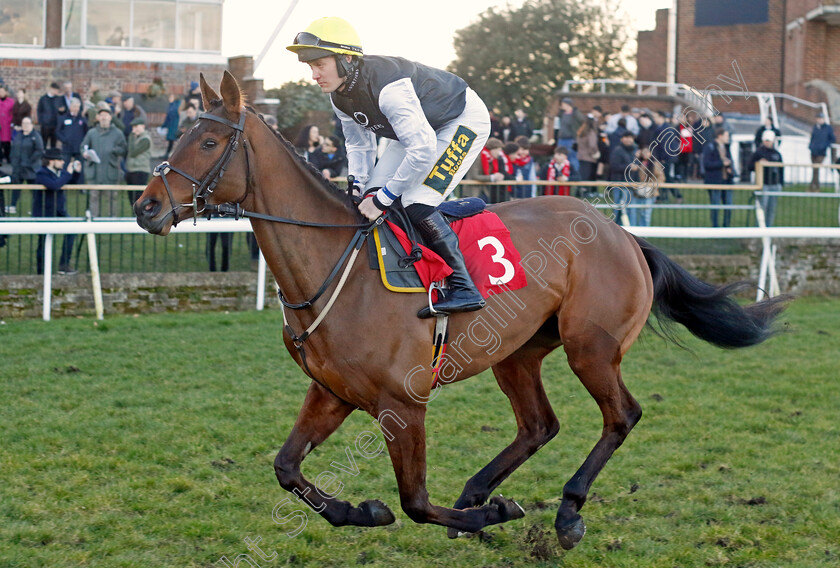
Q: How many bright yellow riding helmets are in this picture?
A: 1